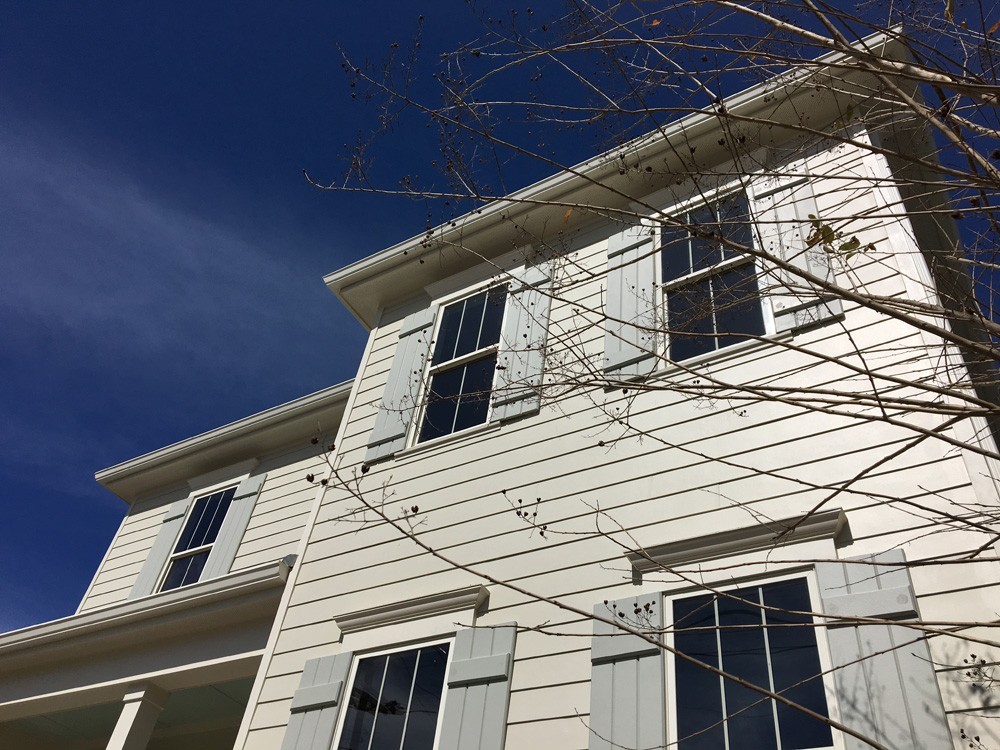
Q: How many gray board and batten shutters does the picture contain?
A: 10